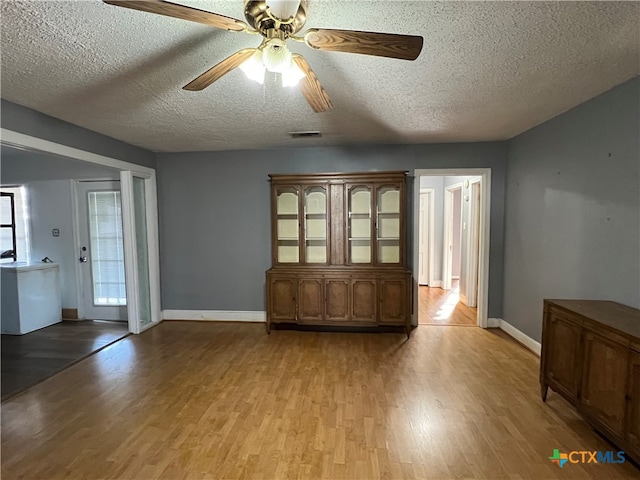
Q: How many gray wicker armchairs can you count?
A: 0